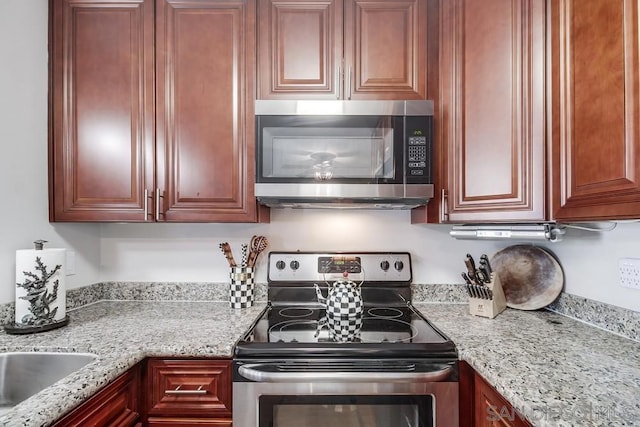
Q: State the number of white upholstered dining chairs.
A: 0